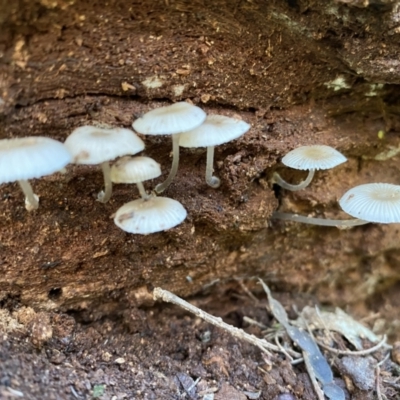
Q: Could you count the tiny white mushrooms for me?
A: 8